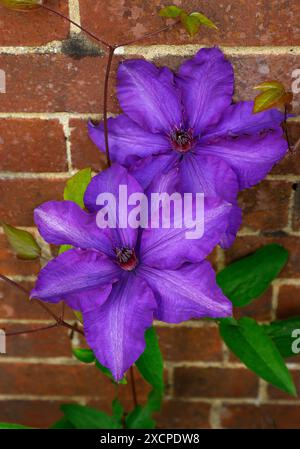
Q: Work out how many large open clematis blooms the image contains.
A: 2